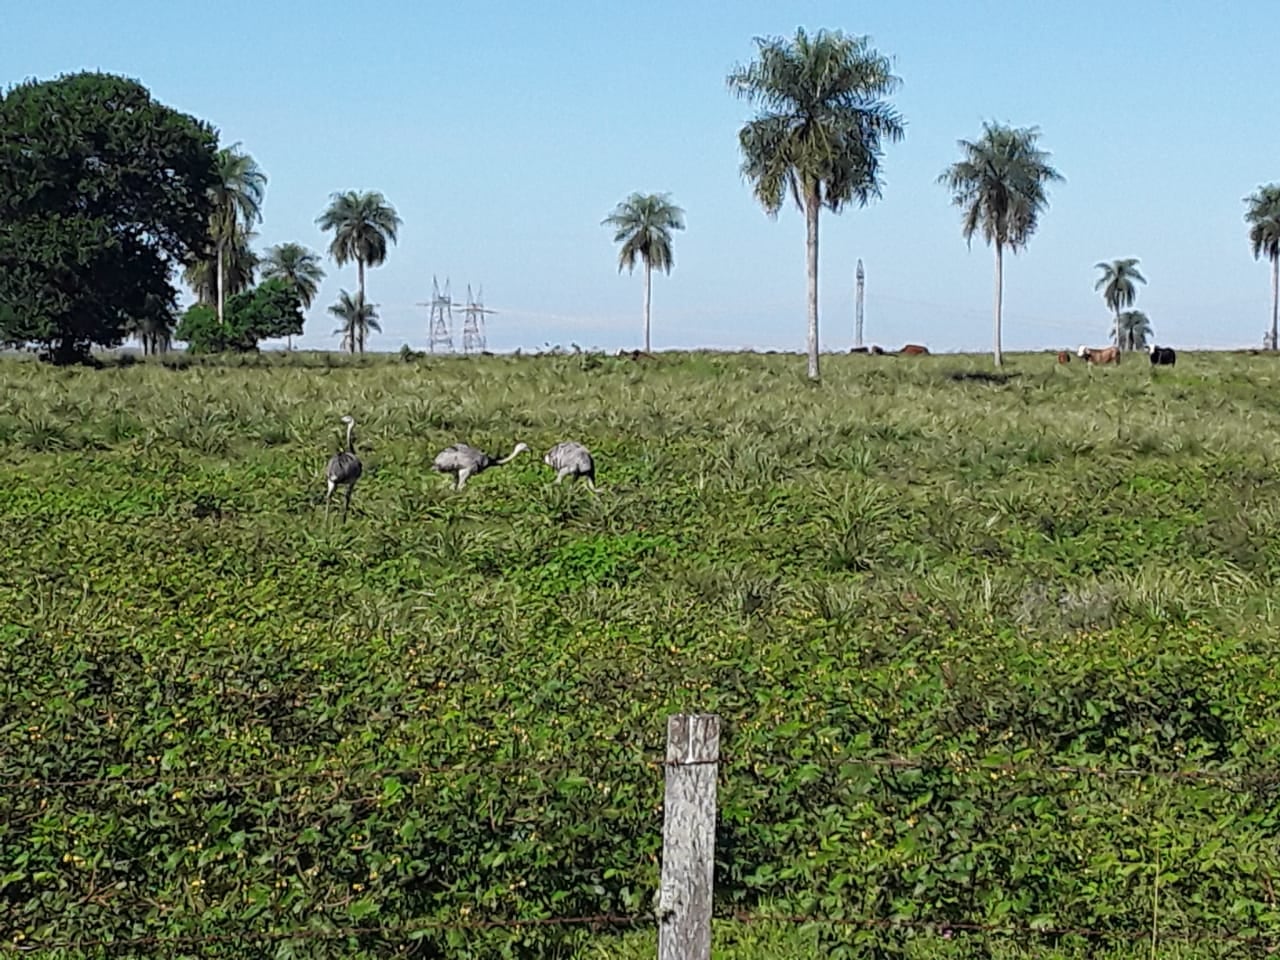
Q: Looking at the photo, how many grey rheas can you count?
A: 3